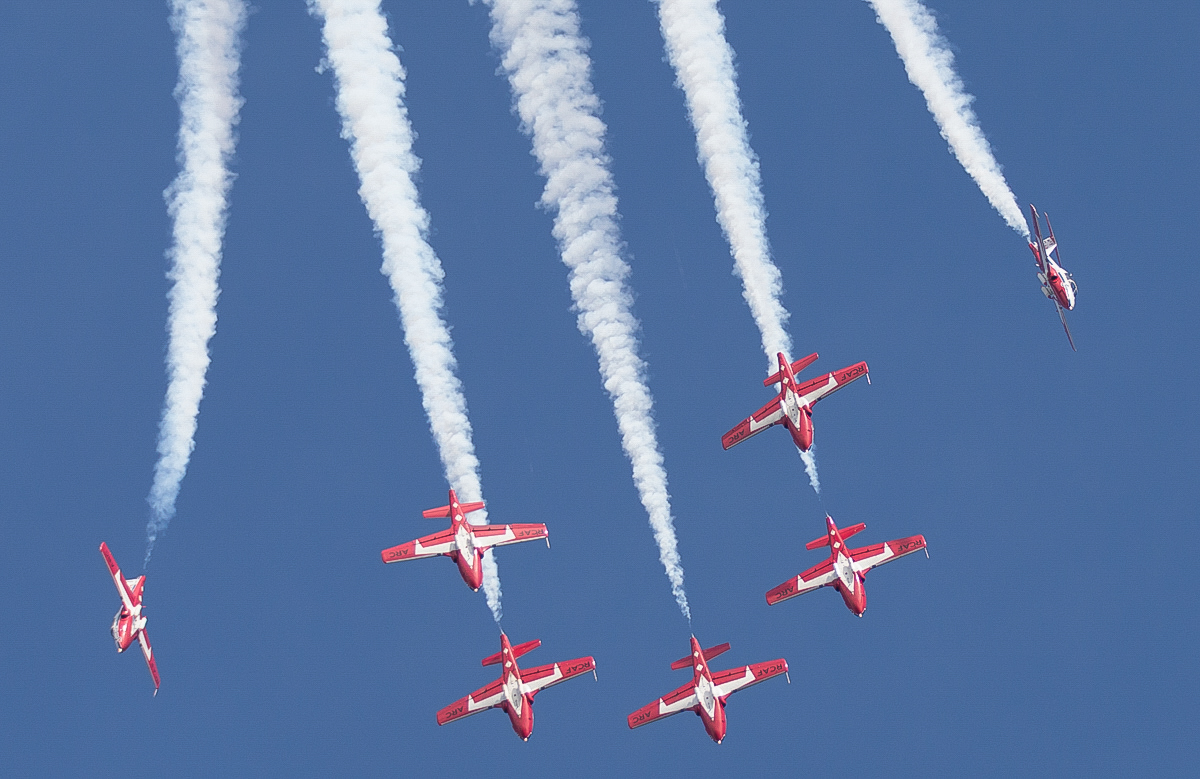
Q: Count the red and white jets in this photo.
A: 7